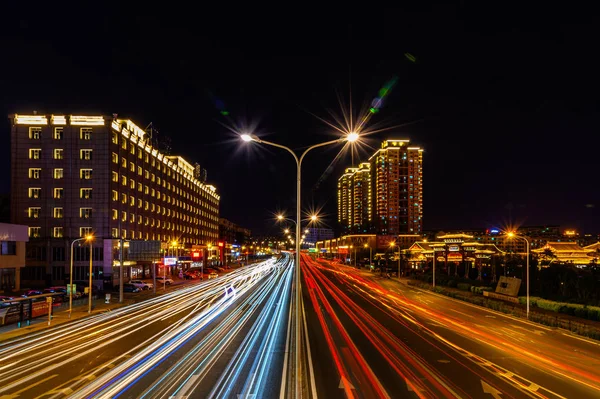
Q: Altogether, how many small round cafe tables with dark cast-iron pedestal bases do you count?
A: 0